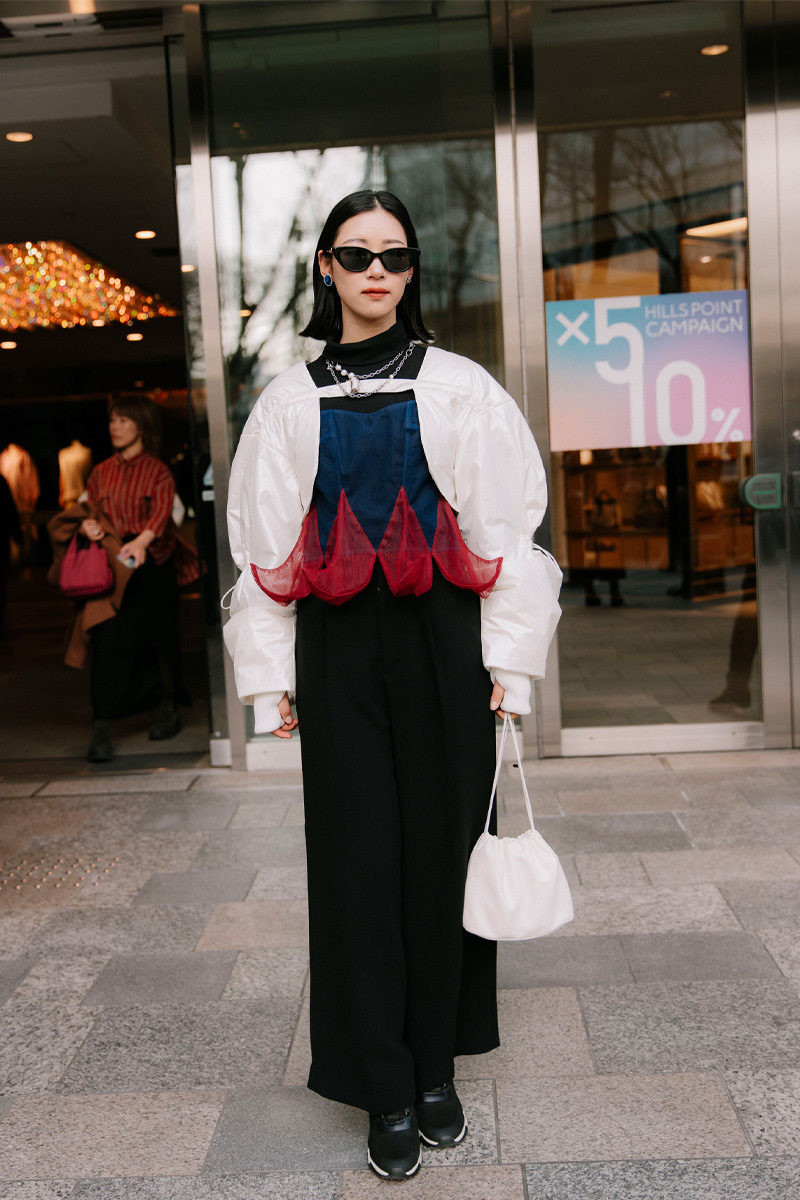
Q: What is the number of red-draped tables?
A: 0